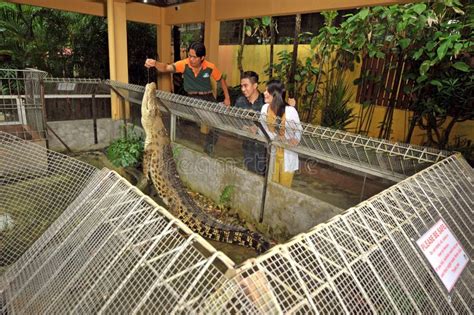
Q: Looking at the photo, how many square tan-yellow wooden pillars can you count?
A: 3